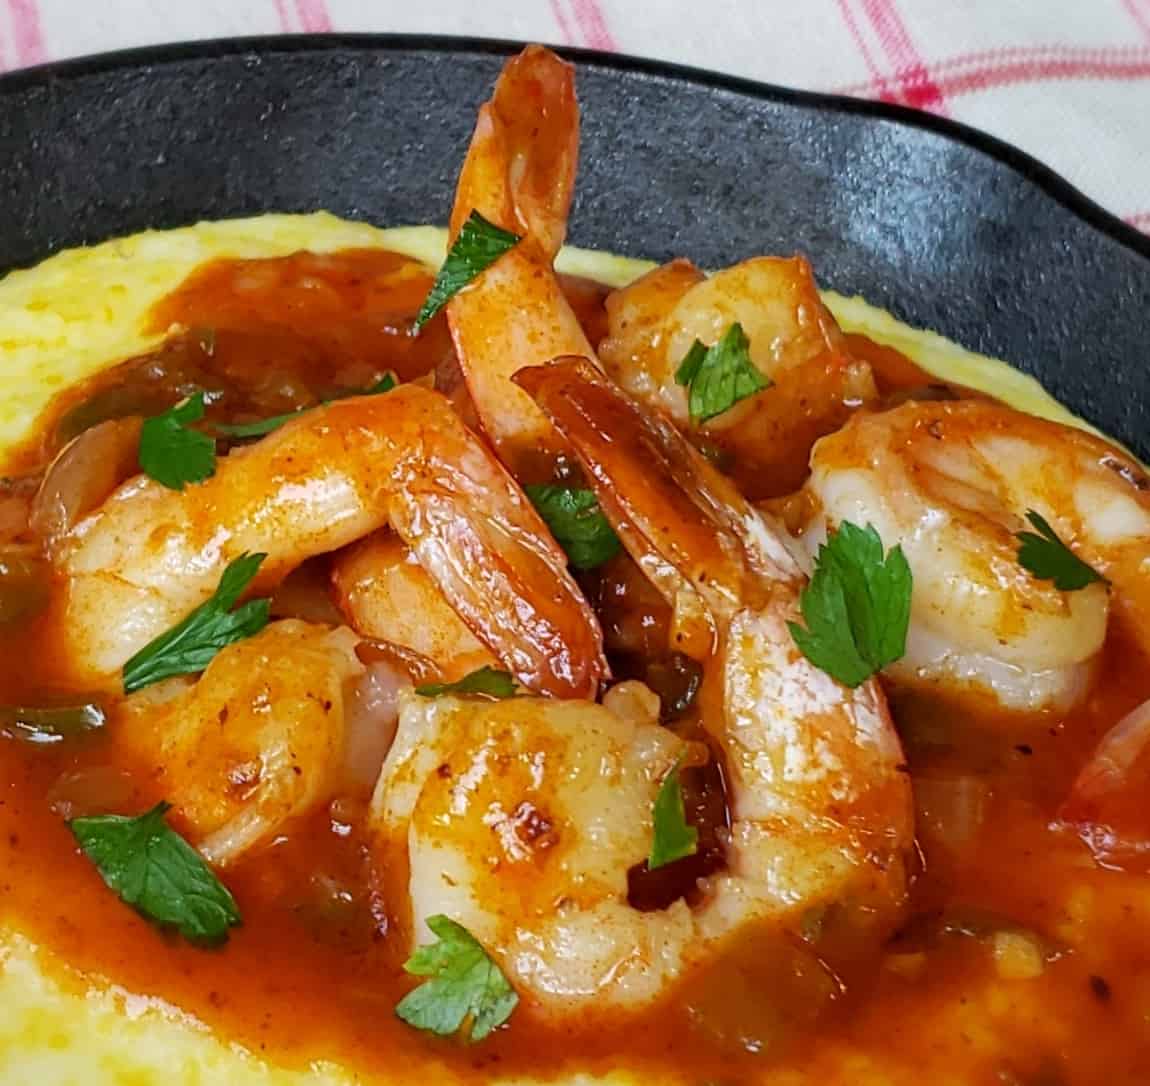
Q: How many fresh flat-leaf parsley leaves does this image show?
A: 11